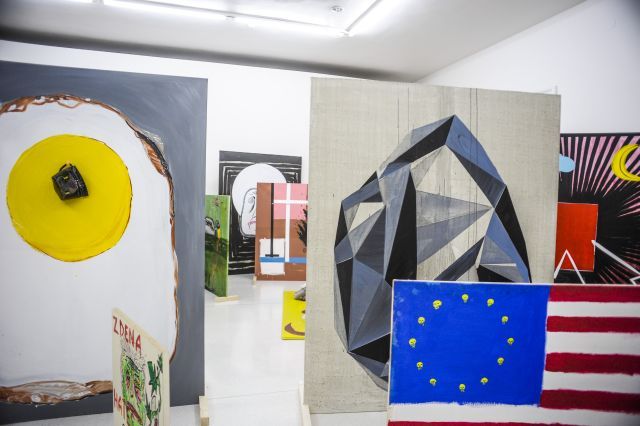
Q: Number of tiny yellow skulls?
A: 12